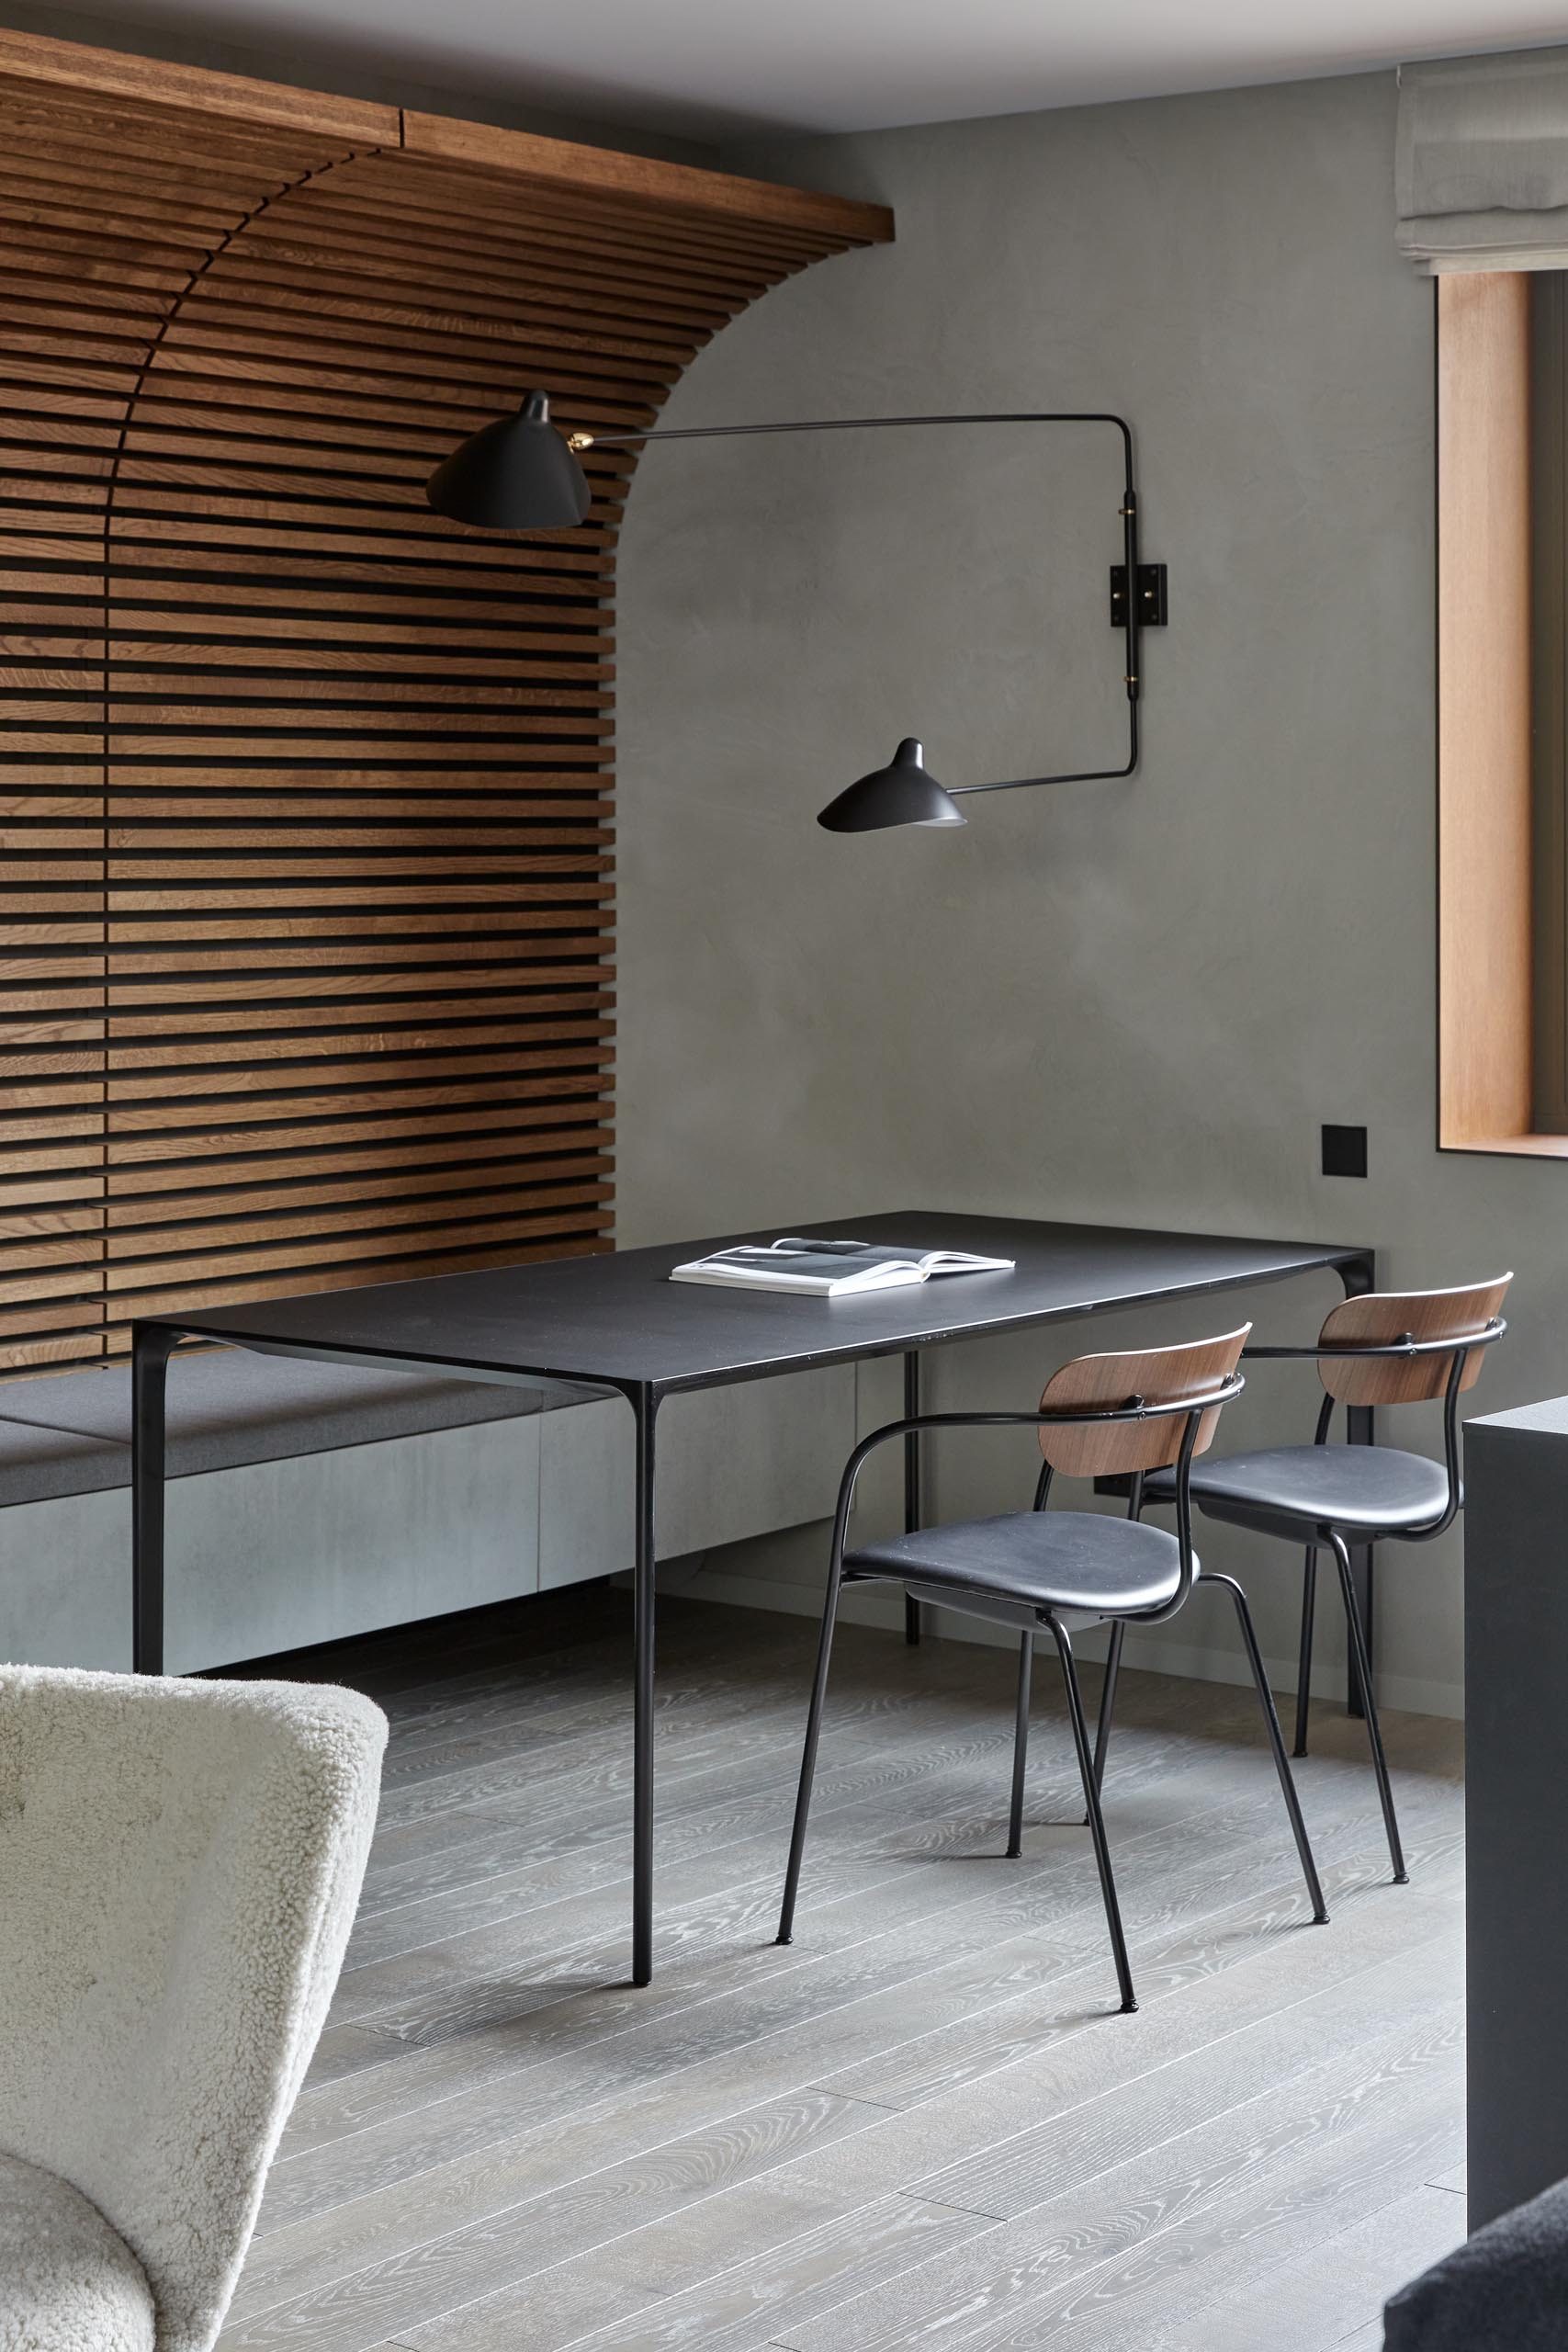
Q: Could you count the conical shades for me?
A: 2